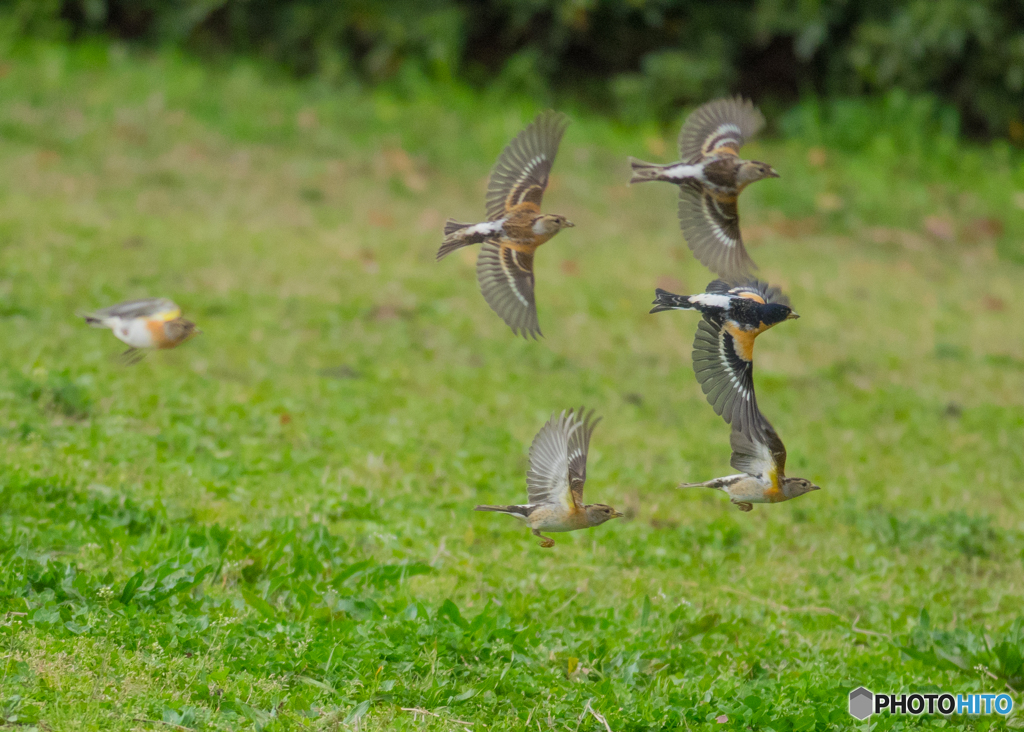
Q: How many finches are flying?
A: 6